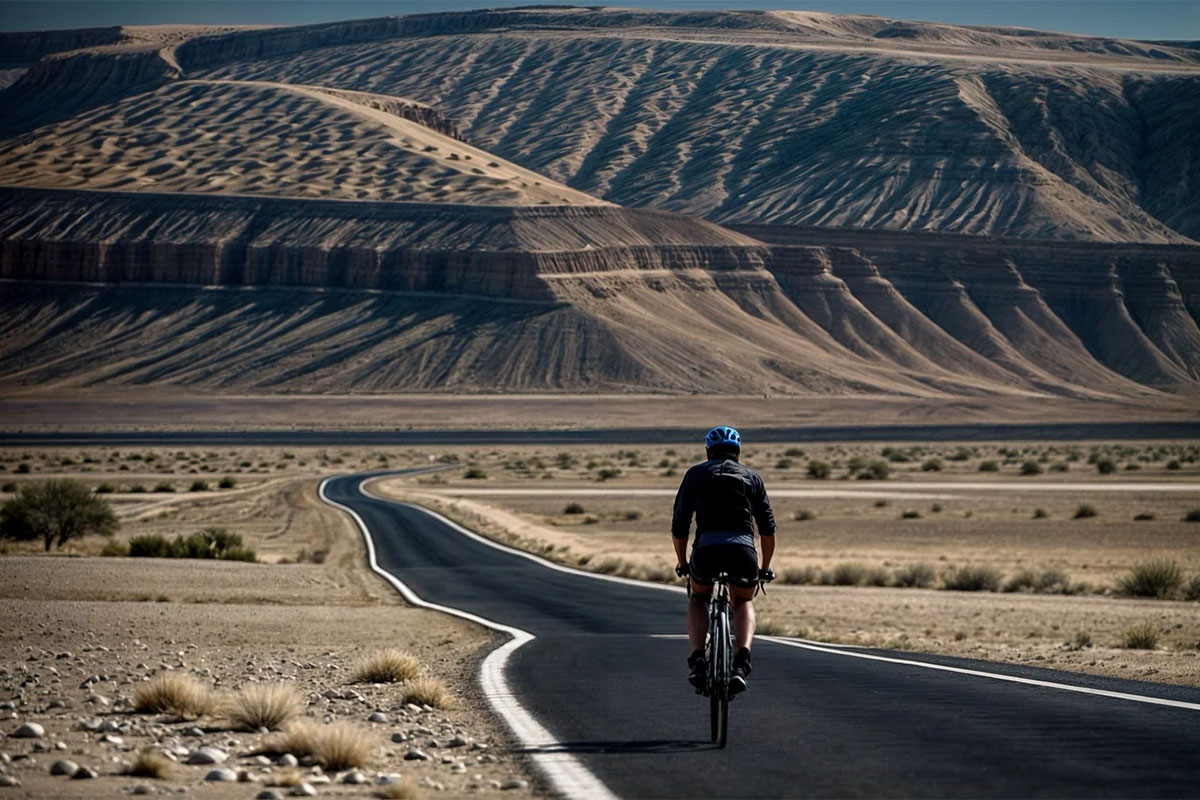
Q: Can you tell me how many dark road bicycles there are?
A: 1